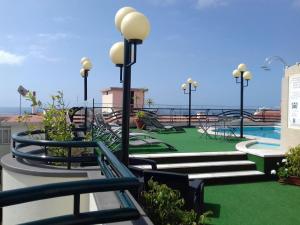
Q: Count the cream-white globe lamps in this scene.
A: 12